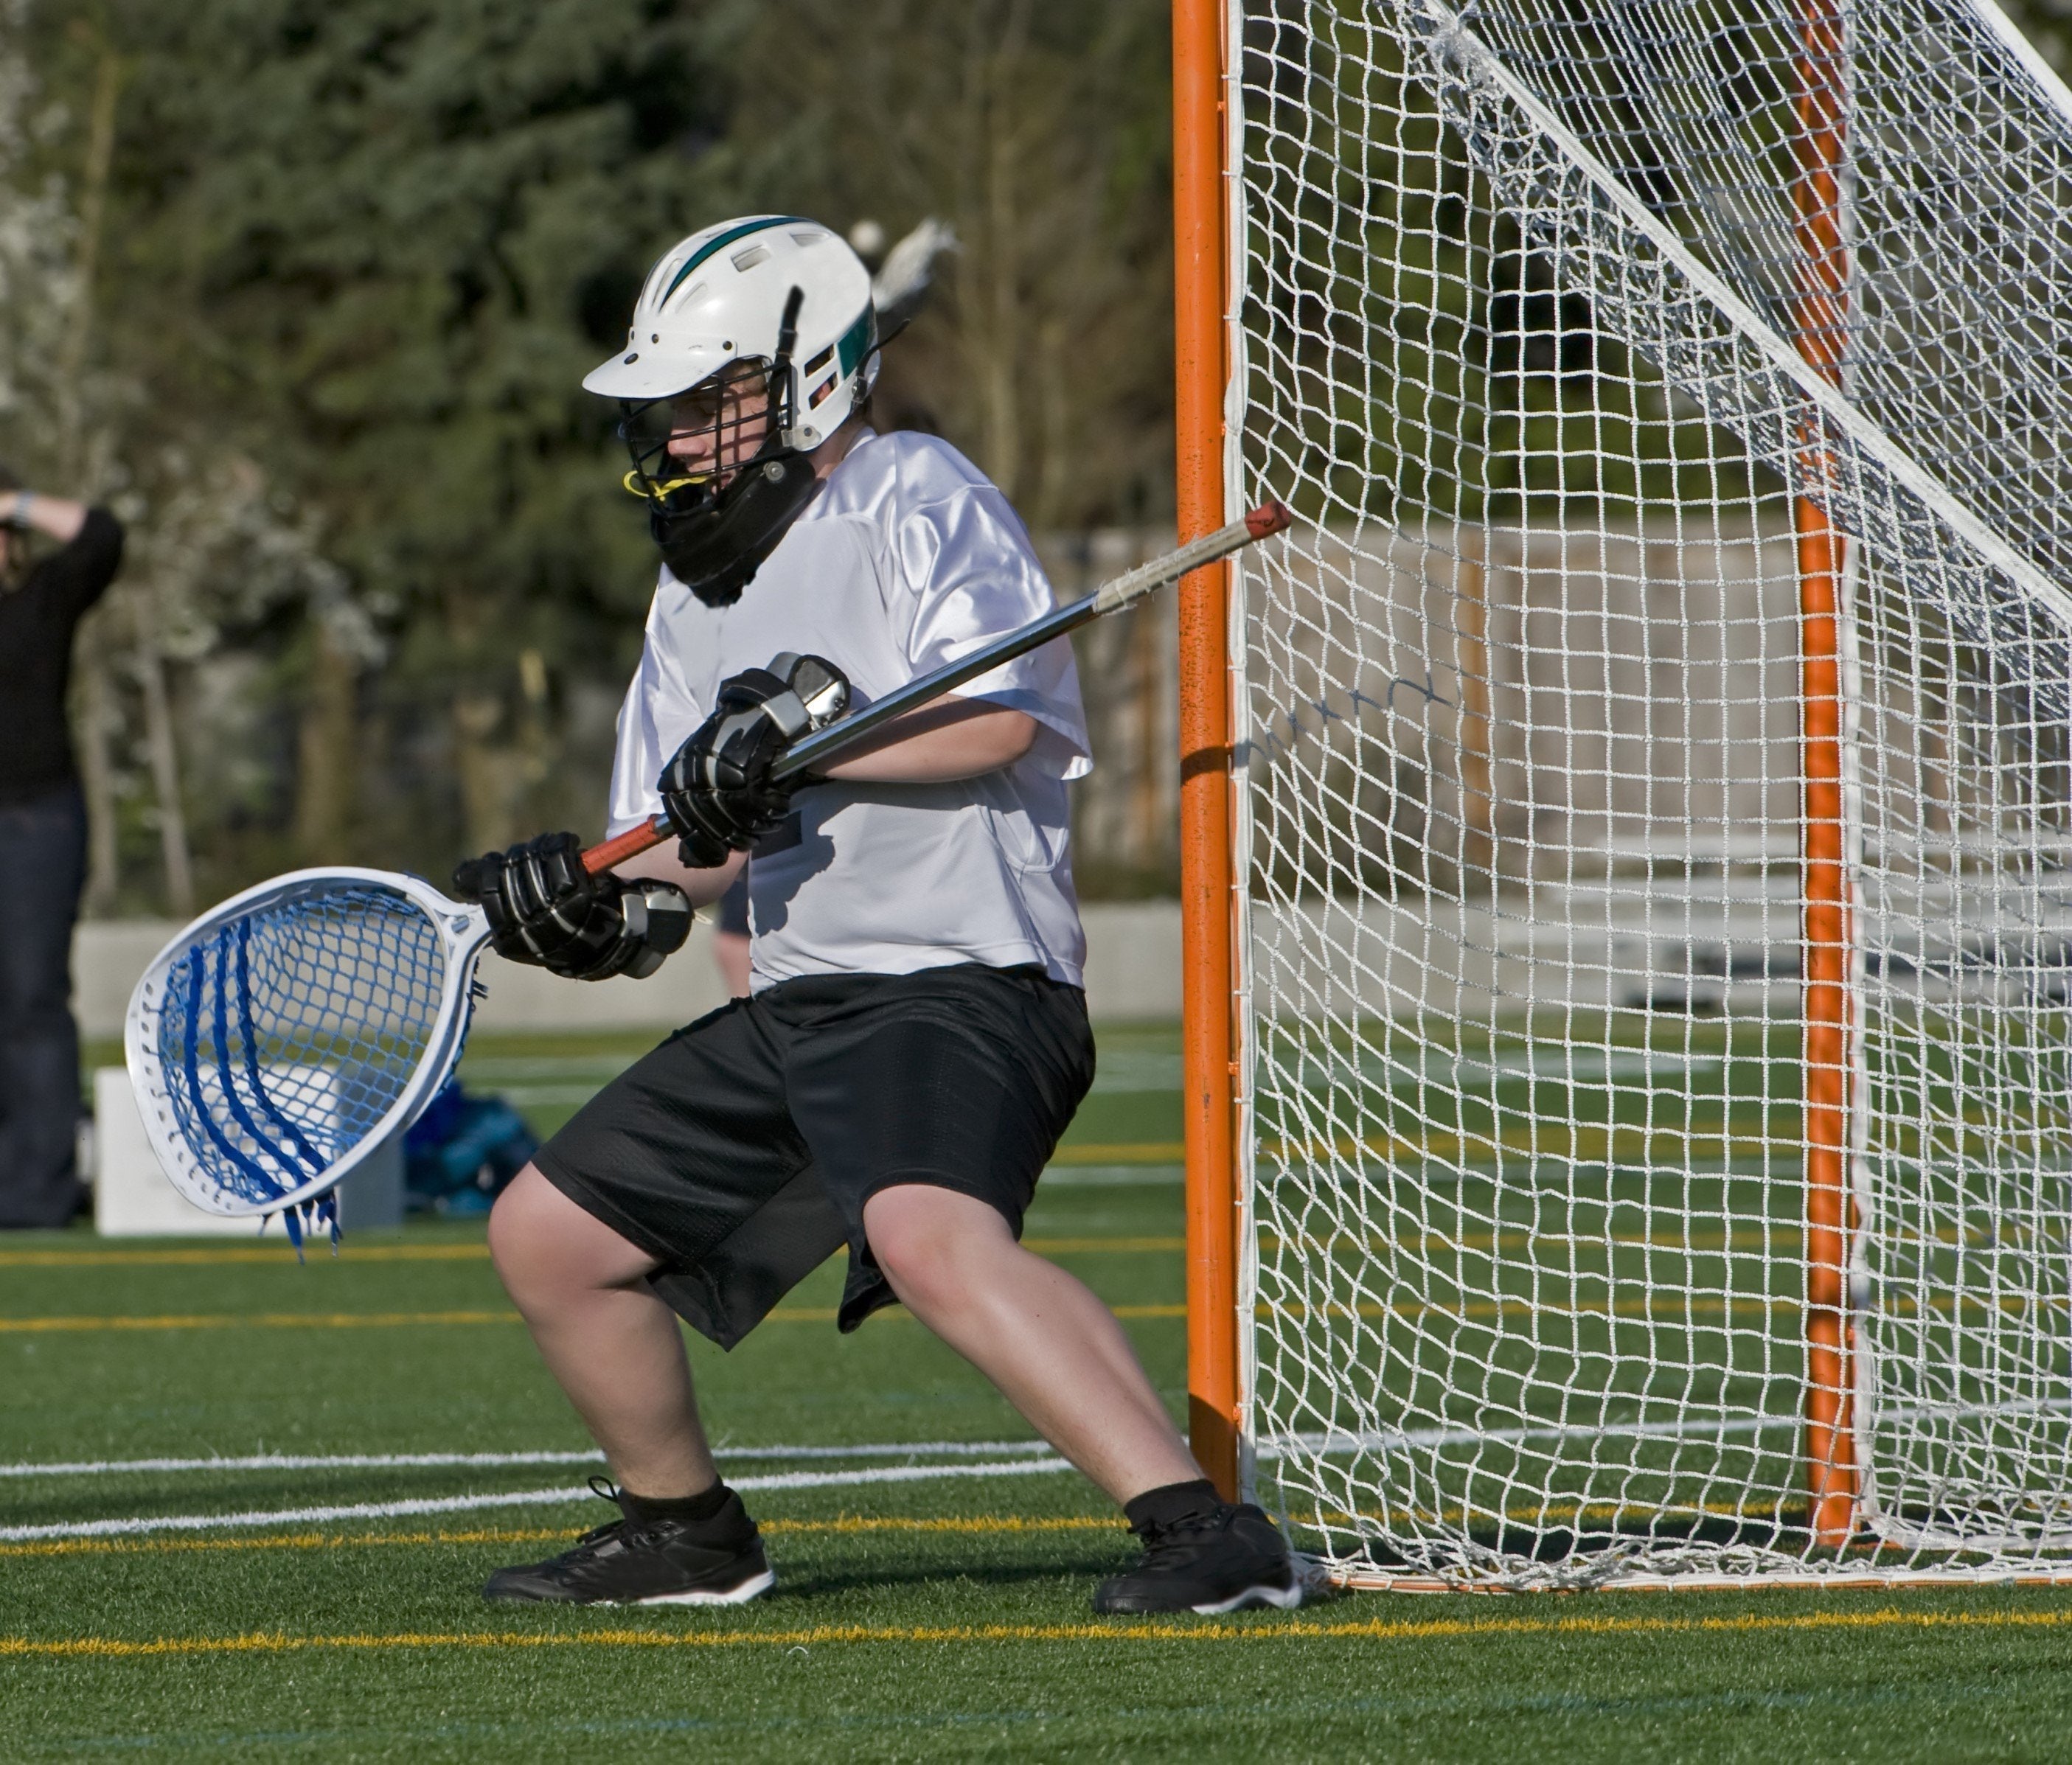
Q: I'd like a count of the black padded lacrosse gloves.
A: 2